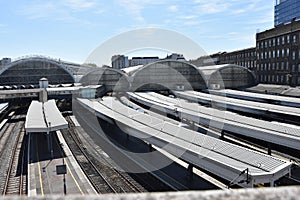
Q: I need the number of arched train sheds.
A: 4